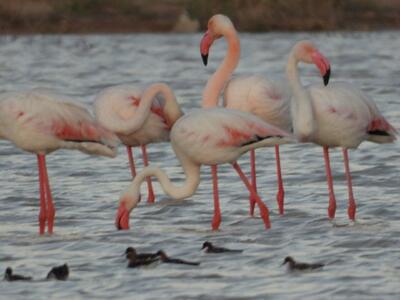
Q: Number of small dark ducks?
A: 6